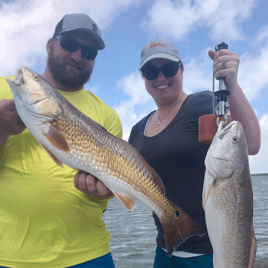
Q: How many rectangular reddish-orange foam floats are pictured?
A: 1